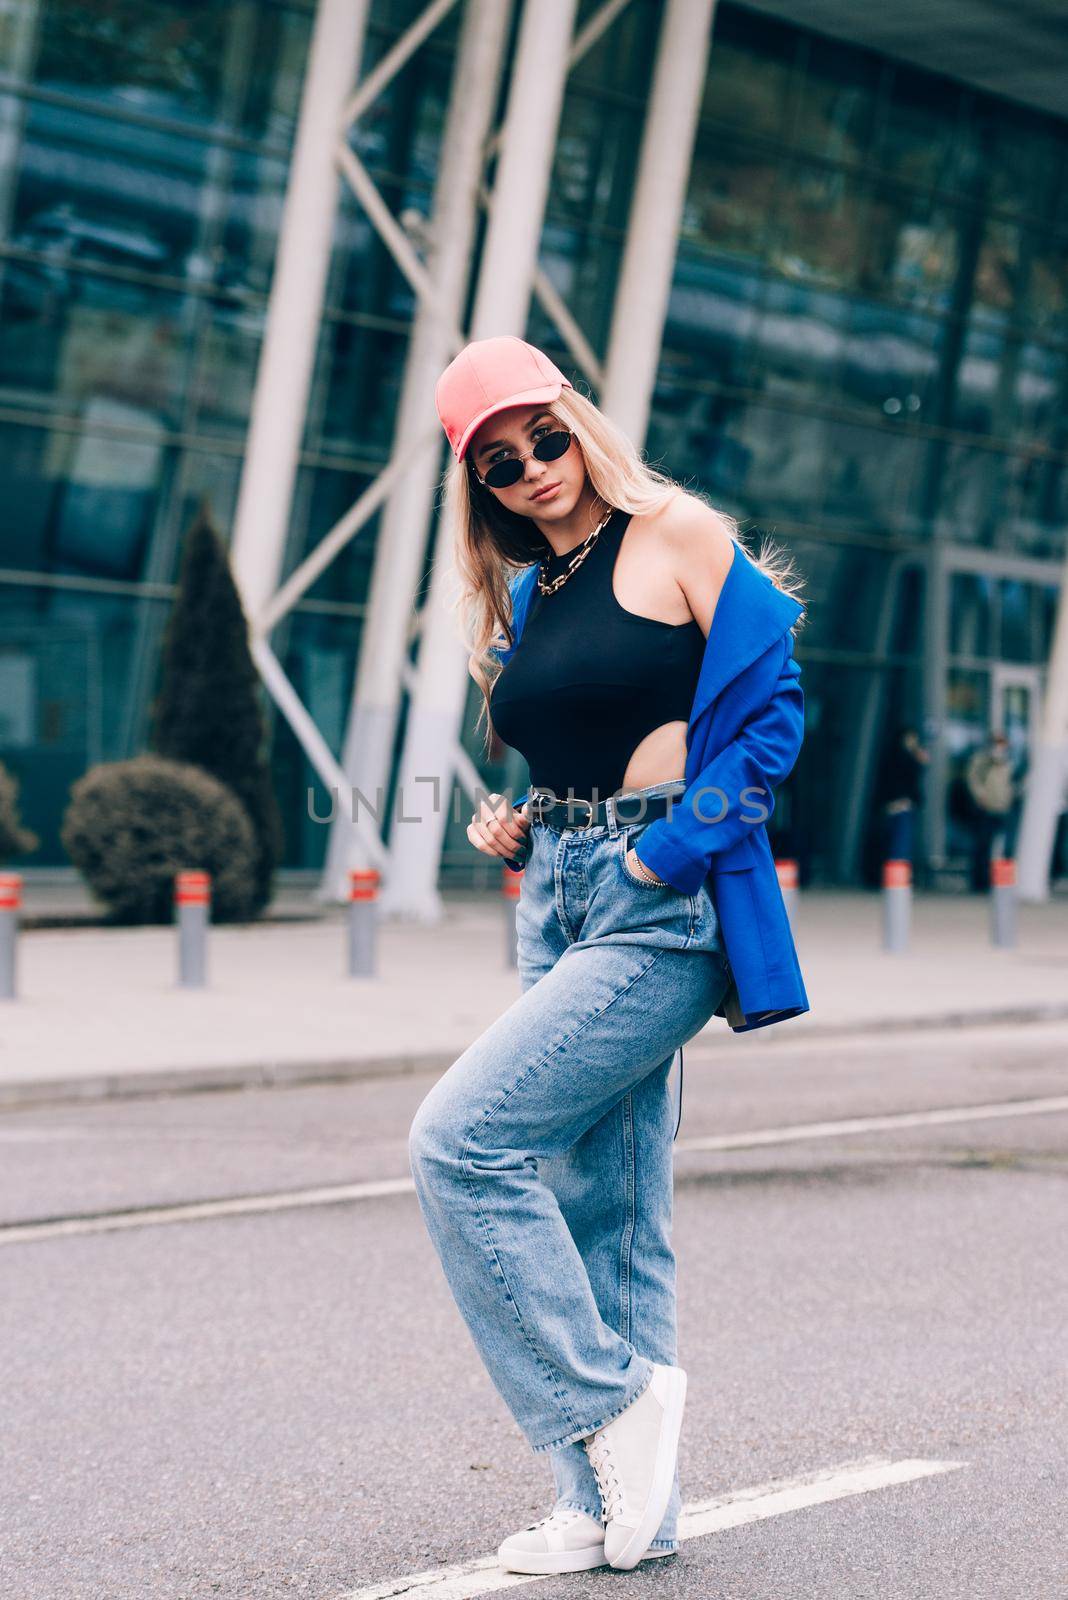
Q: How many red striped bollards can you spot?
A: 7